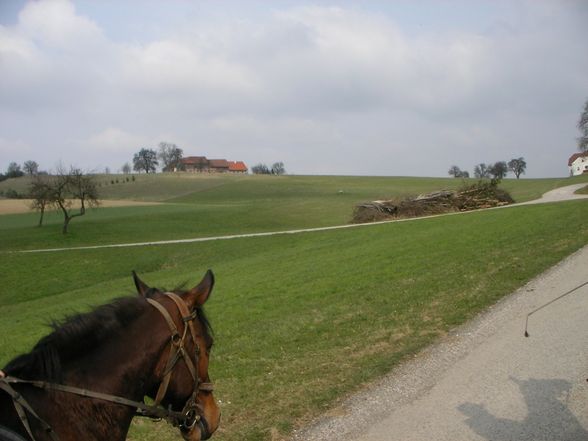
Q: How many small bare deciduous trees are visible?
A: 2